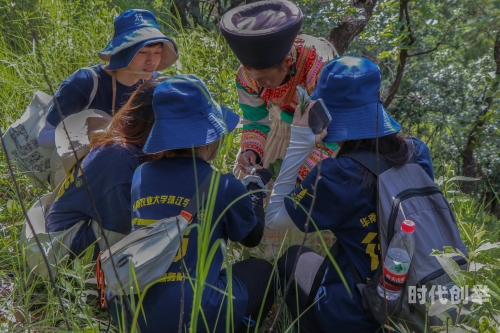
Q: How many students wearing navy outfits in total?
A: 4